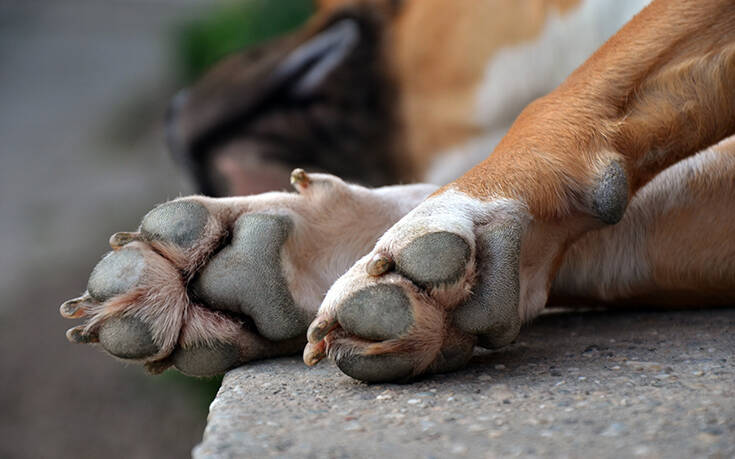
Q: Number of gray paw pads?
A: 11